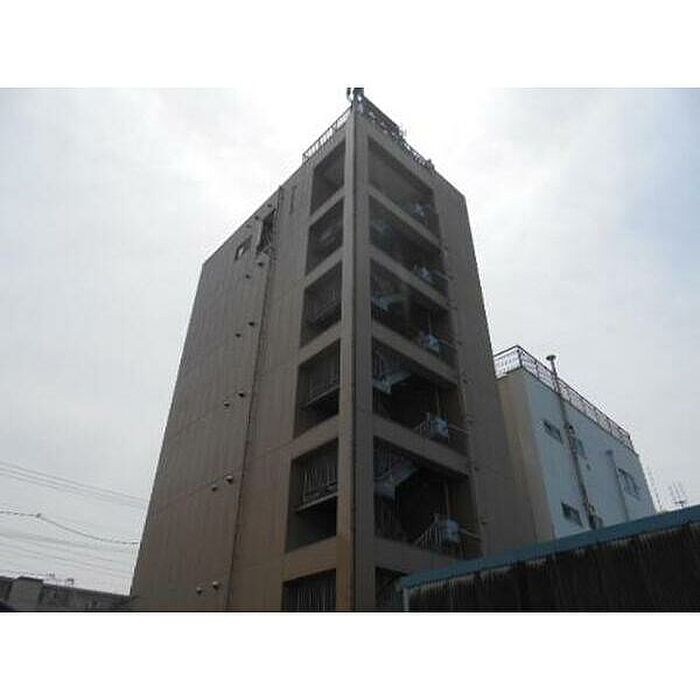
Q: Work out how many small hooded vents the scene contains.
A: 13